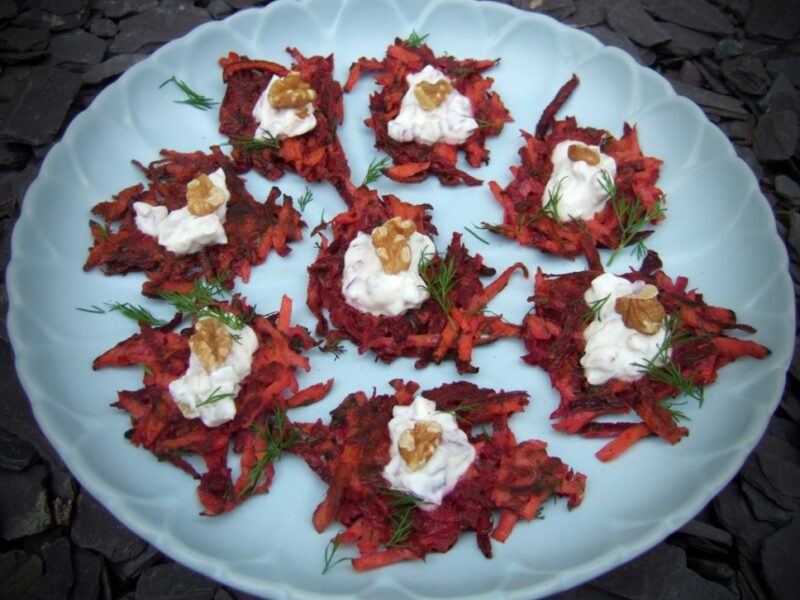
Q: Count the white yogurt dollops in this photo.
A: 8